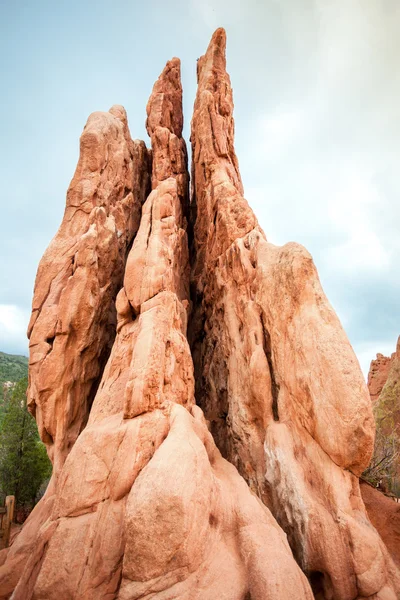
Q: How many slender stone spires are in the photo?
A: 3